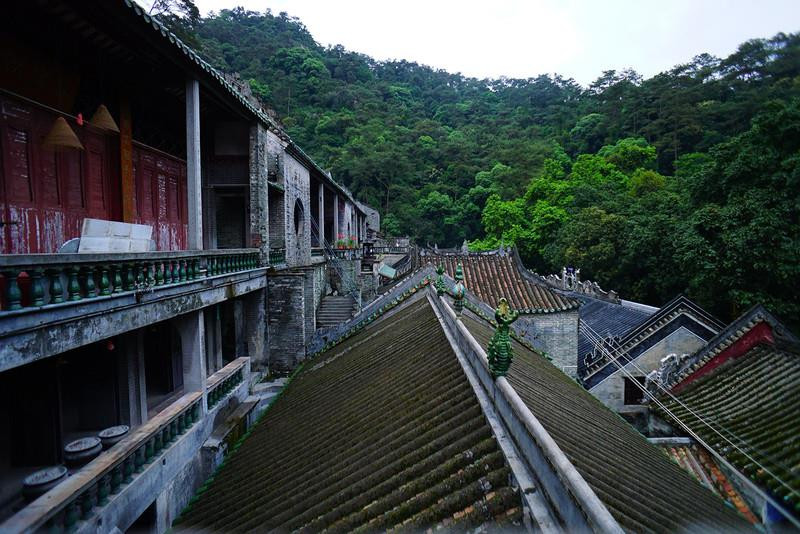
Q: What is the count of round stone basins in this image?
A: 3